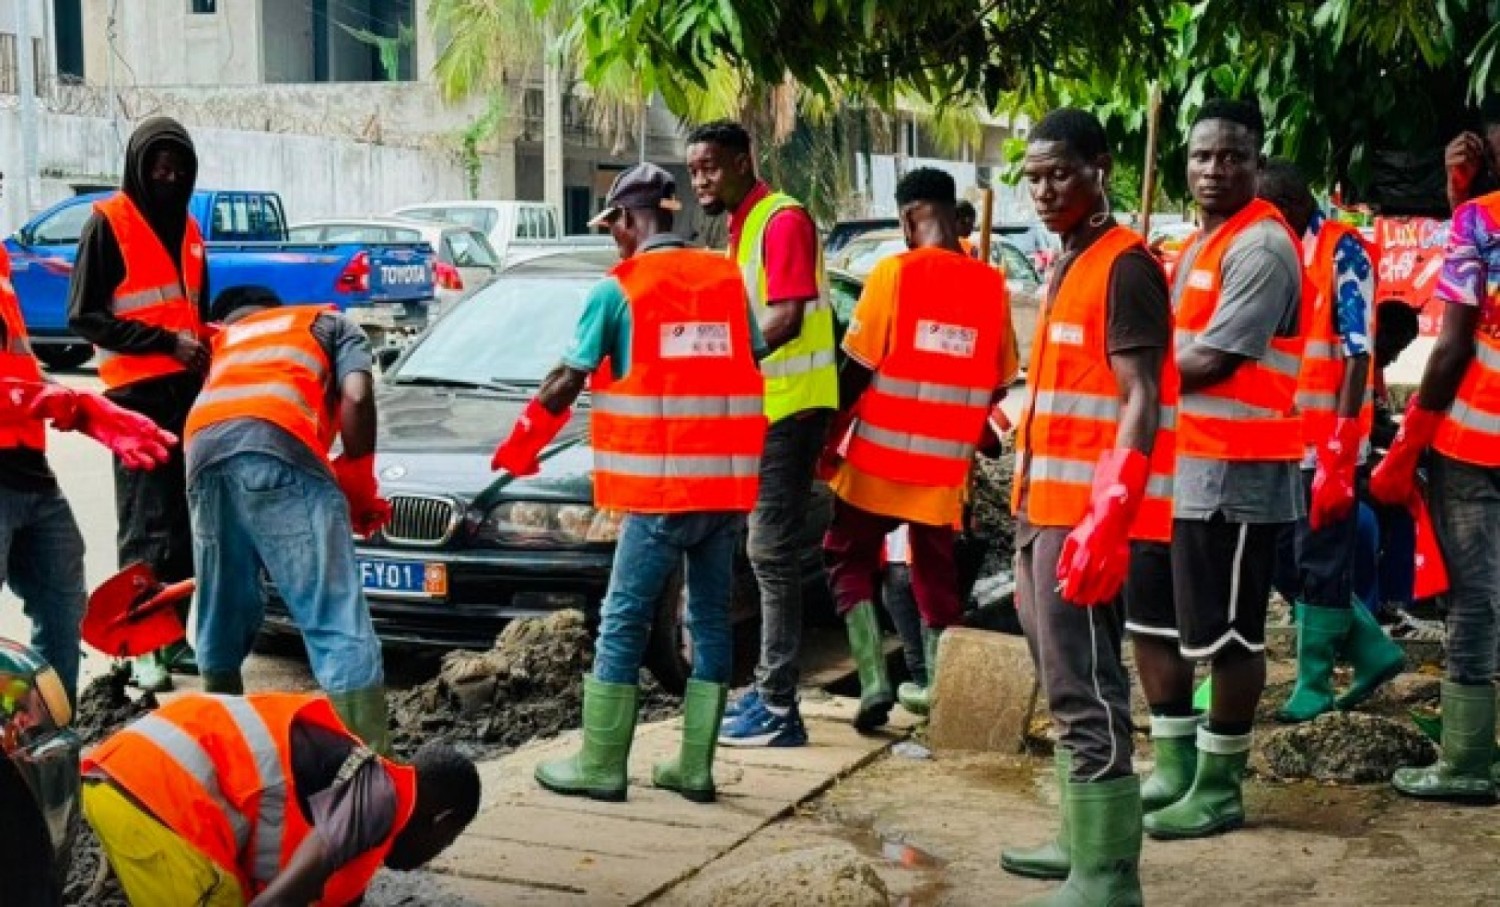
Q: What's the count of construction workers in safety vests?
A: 11